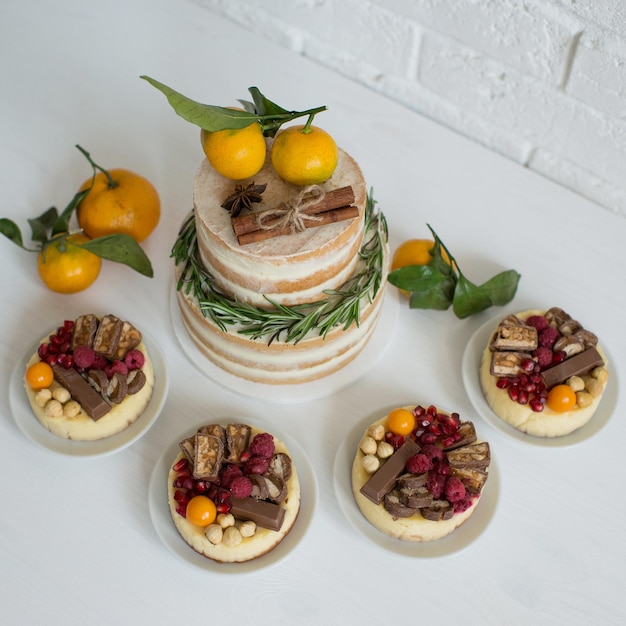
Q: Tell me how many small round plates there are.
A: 4